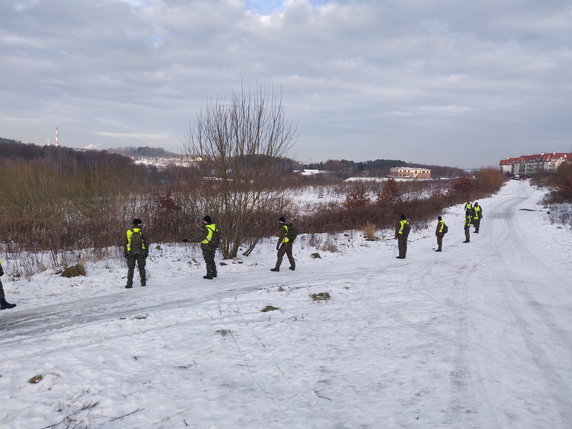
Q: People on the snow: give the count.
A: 9